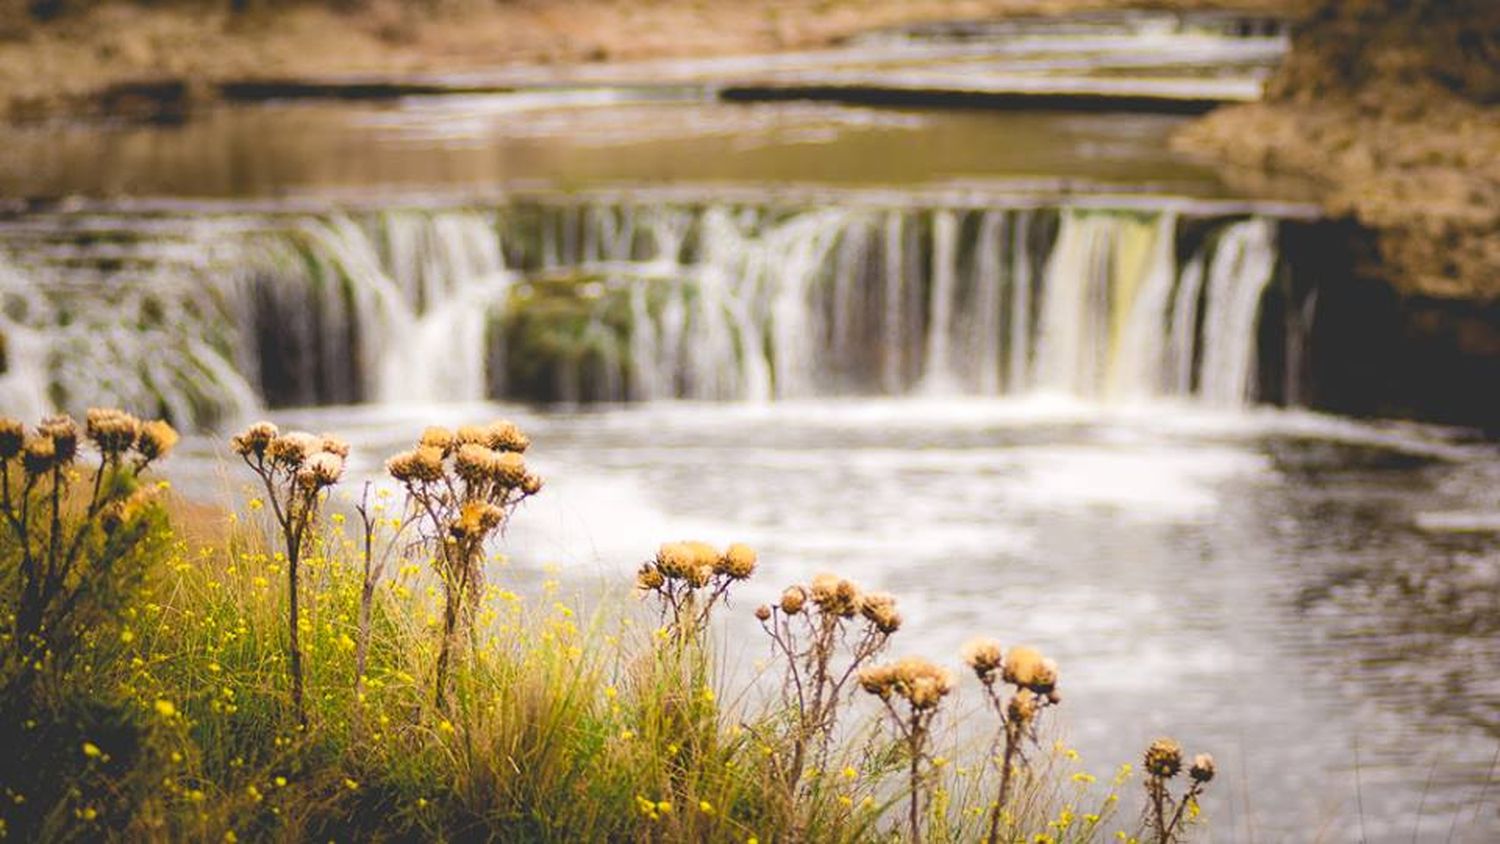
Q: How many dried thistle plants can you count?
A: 8